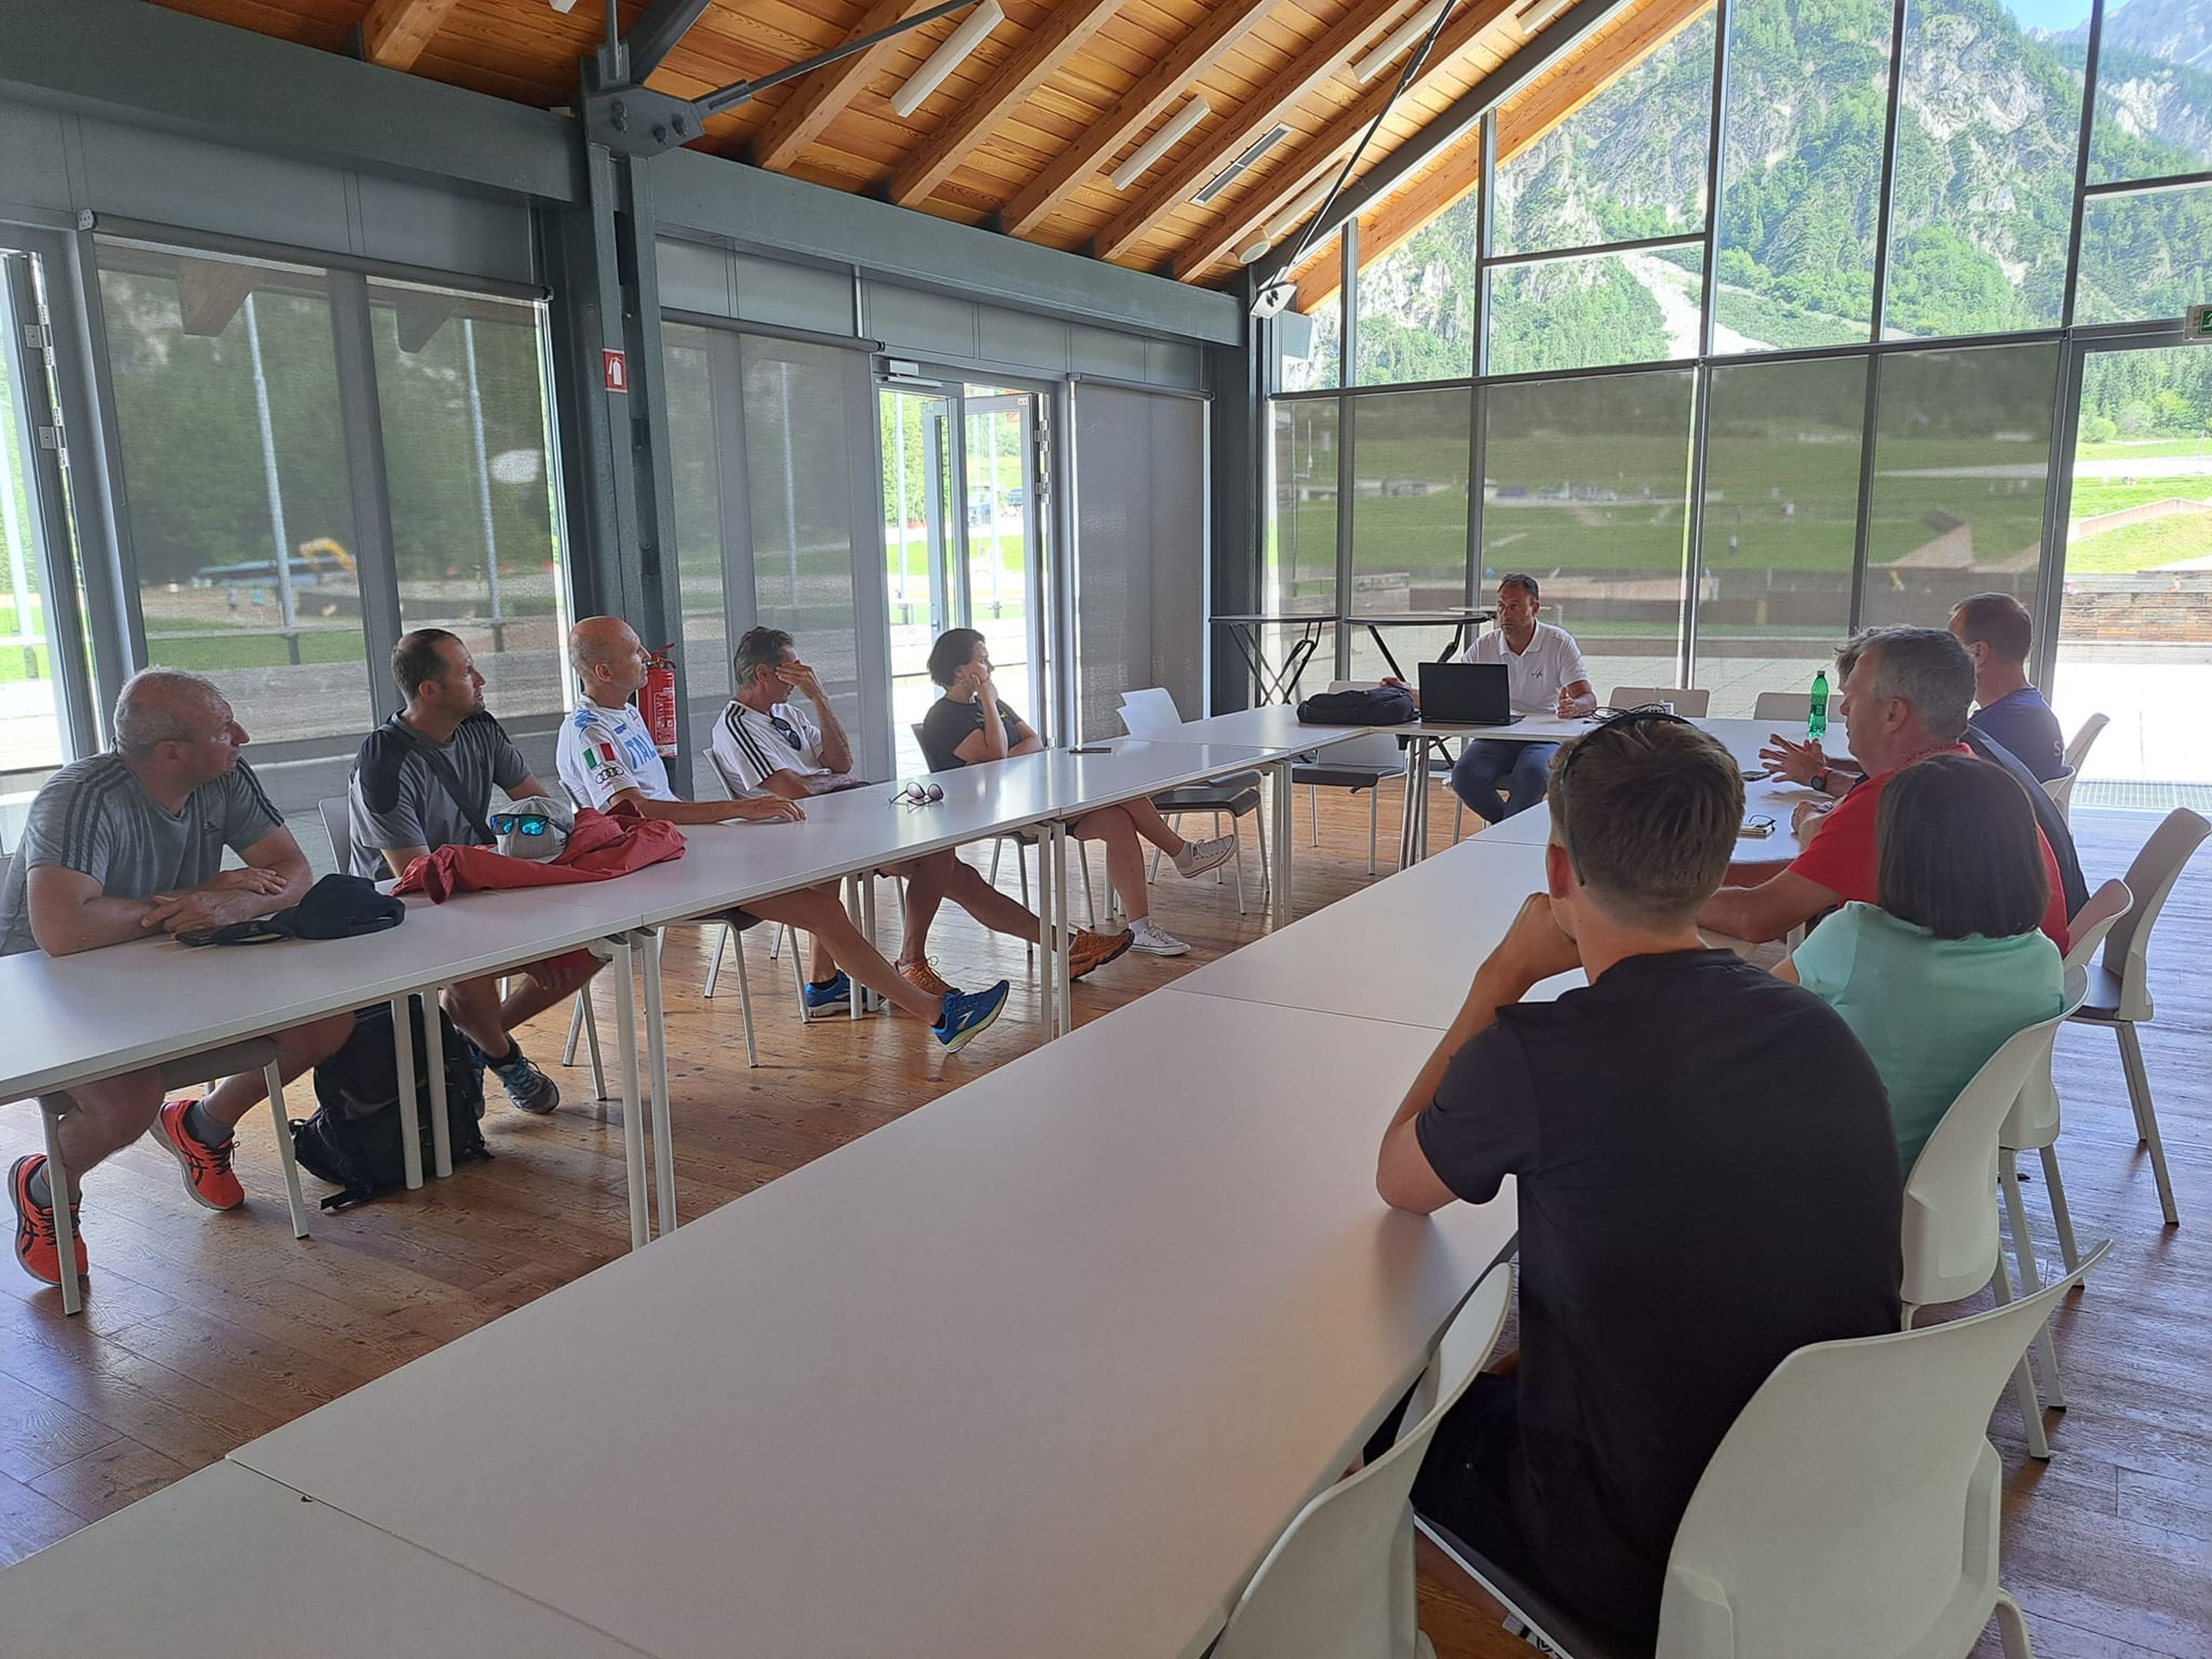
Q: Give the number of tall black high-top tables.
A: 2